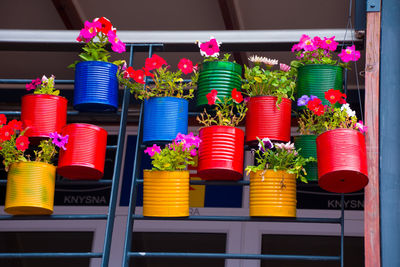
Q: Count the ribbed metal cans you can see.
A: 13